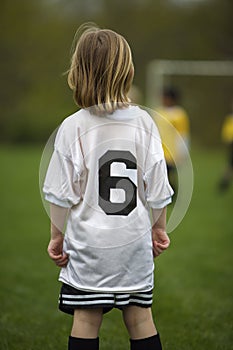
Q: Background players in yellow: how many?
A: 2